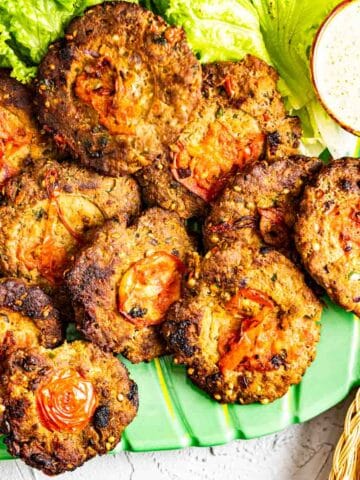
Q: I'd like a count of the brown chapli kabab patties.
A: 10